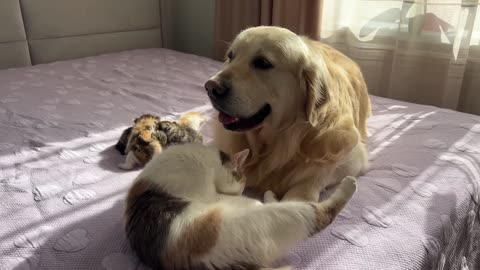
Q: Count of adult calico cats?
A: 1